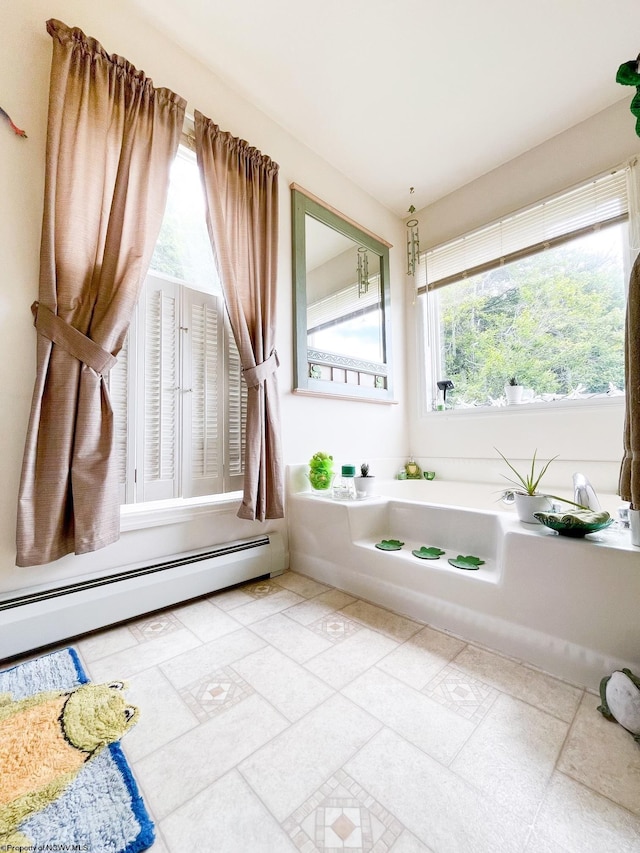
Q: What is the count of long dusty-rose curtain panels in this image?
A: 2